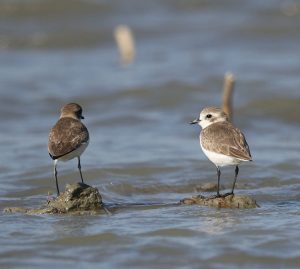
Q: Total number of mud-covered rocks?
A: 2